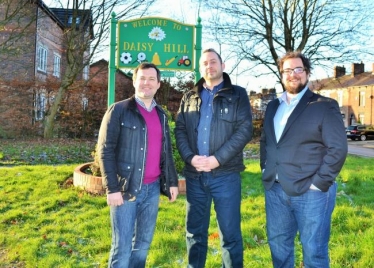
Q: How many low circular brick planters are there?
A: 1